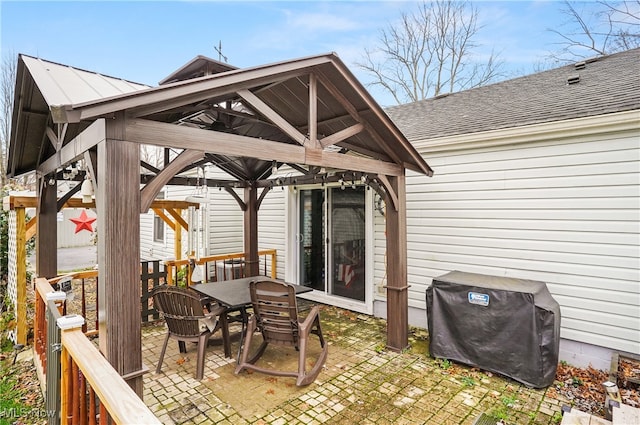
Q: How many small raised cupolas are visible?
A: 1